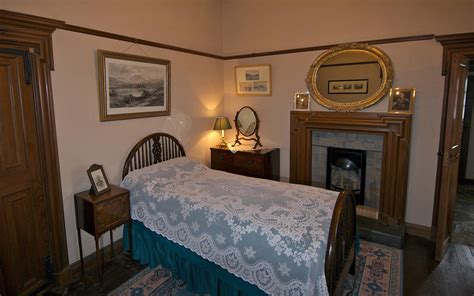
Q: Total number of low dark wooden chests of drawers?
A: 1